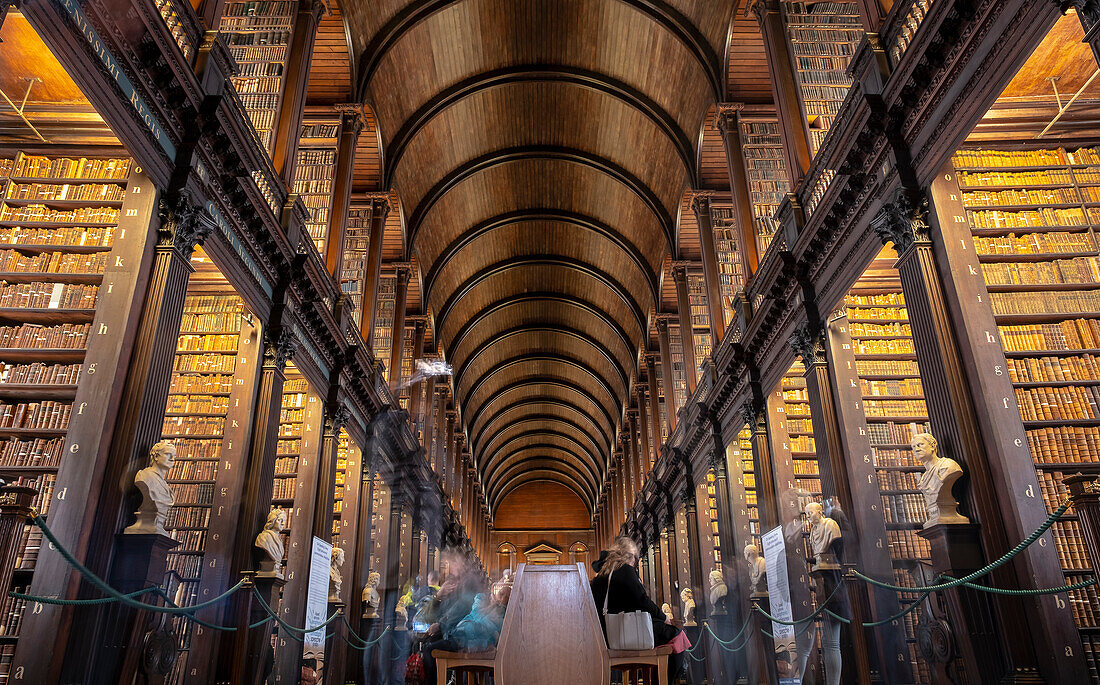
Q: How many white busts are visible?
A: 11